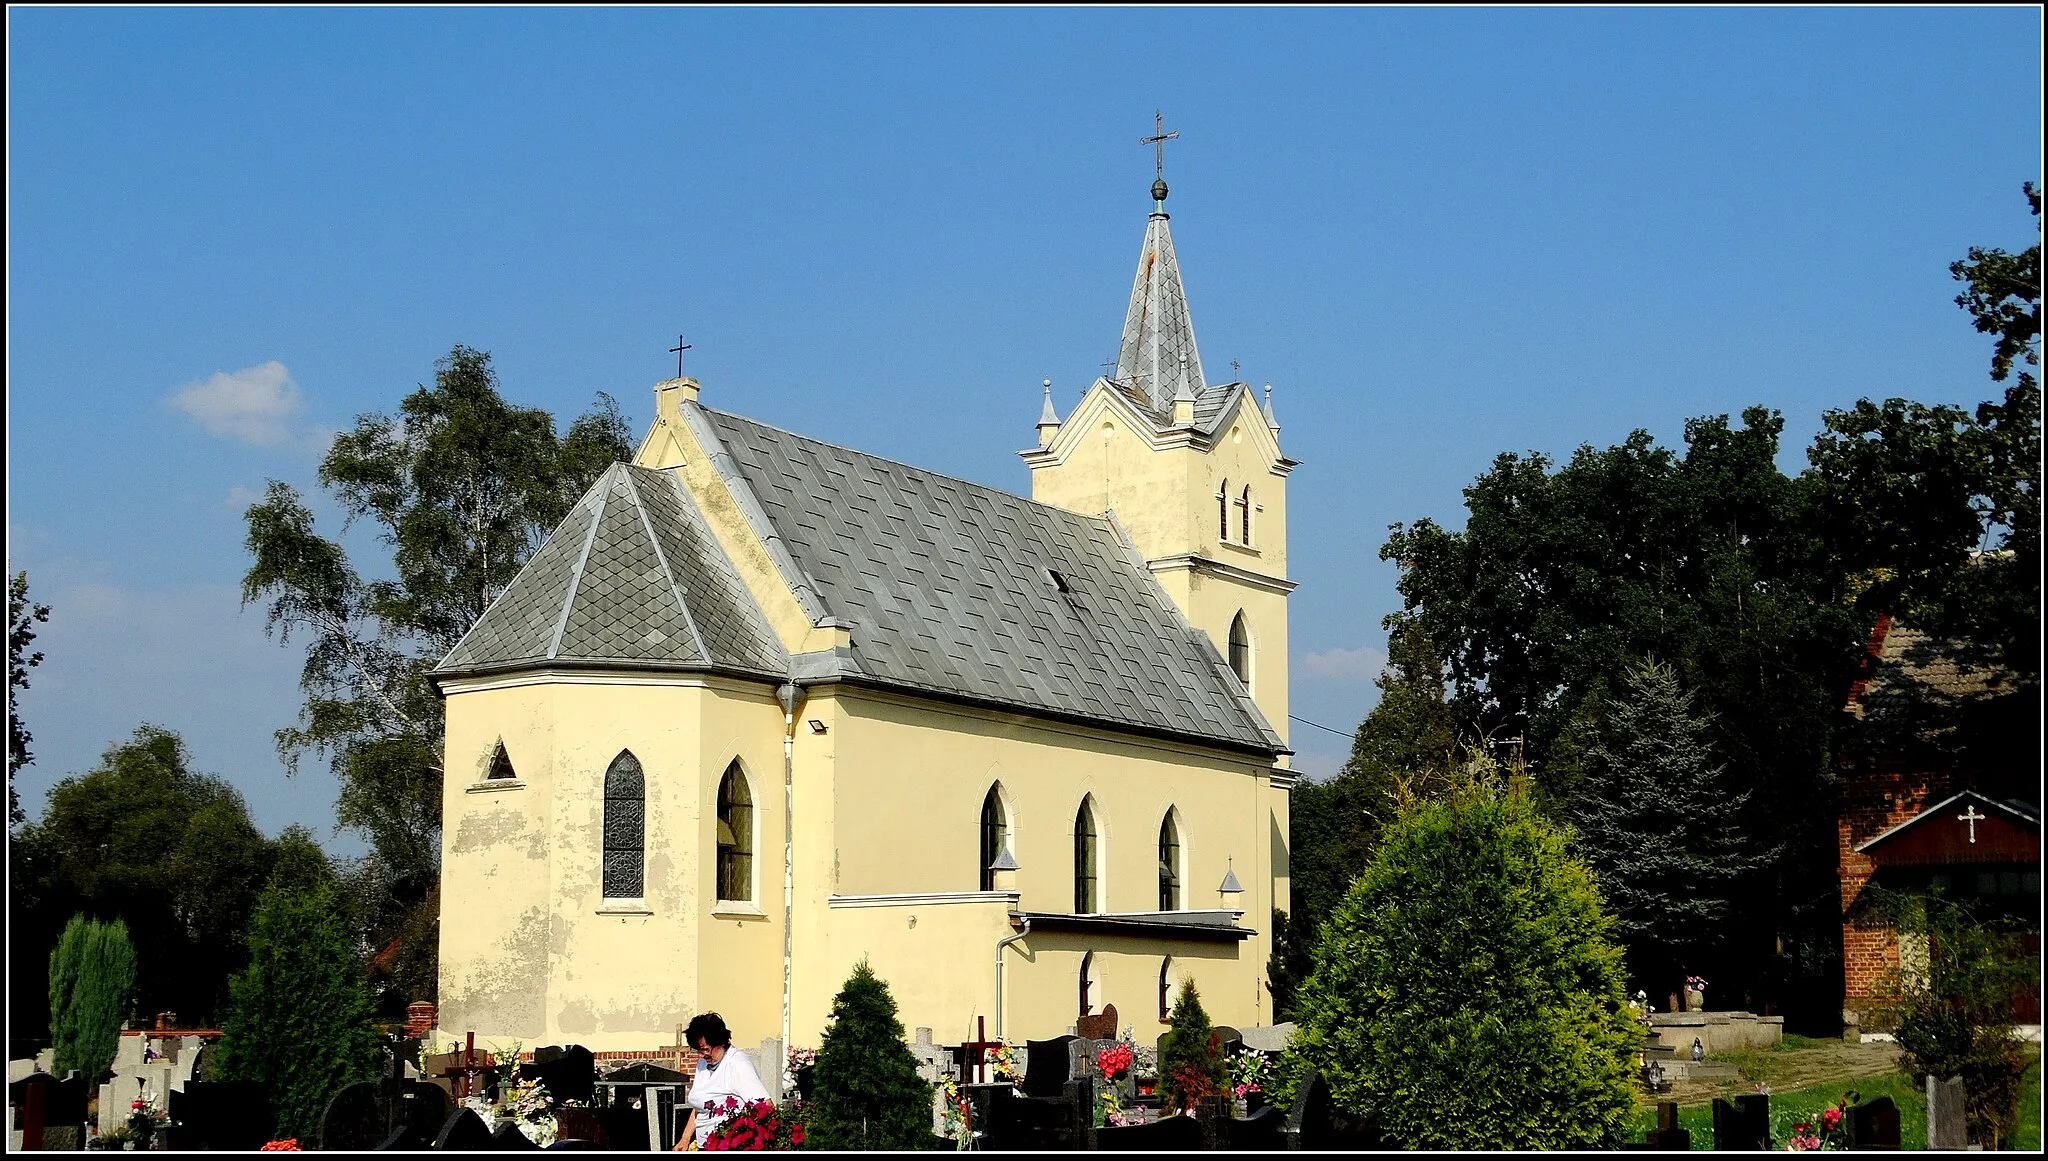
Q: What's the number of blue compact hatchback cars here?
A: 0